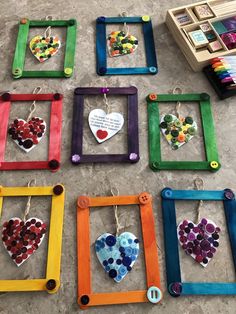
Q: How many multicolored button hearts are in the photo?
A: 3